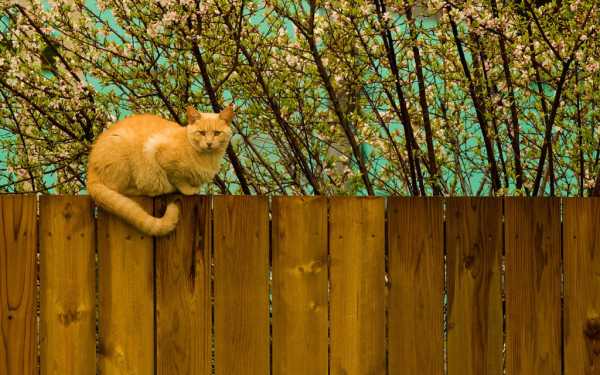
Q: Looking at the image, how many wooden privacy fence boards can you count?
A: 11